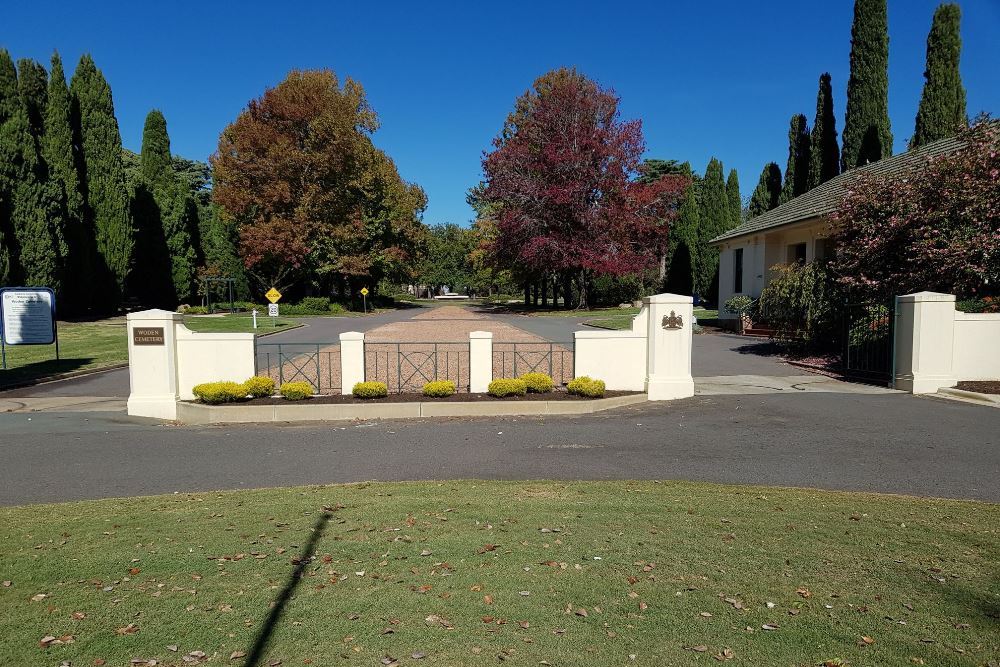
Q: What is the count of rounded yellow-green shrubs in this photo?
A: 8